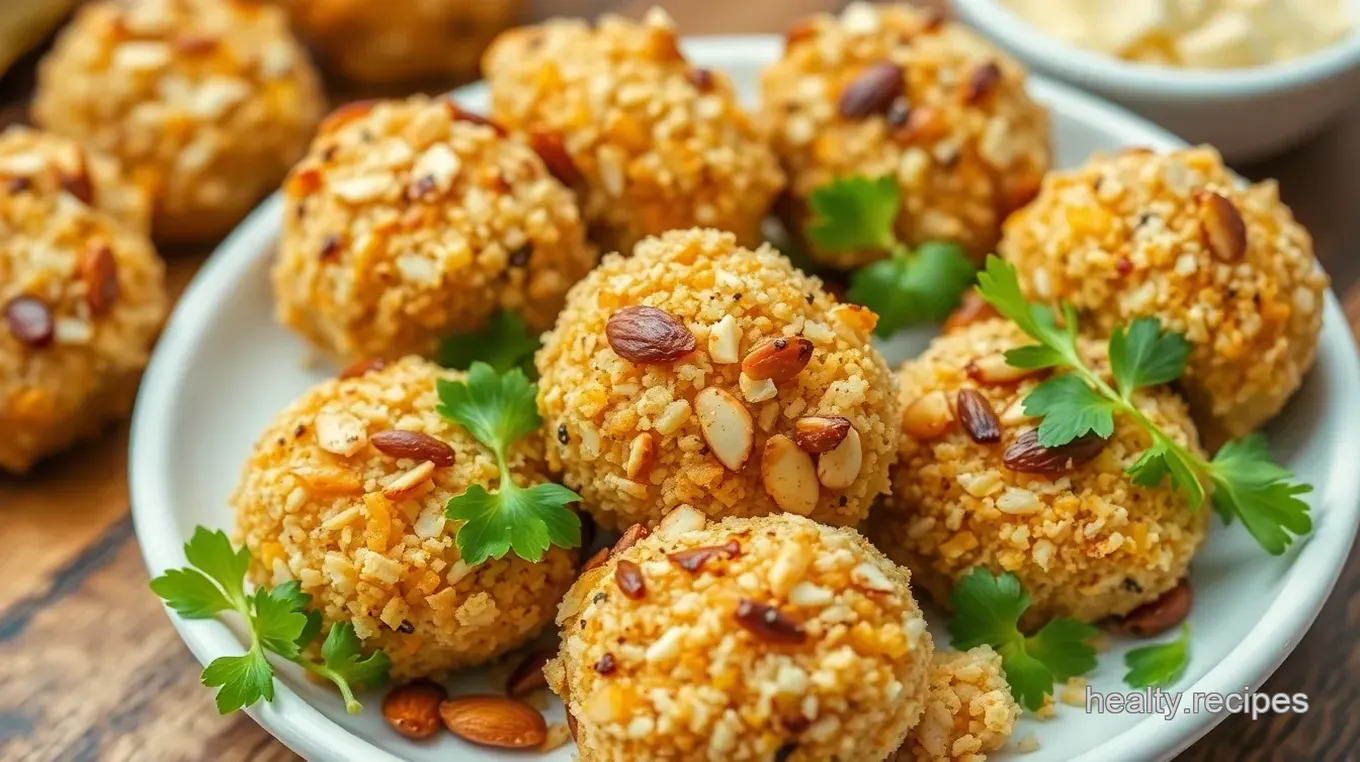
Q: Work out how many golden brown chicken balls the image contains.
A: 11